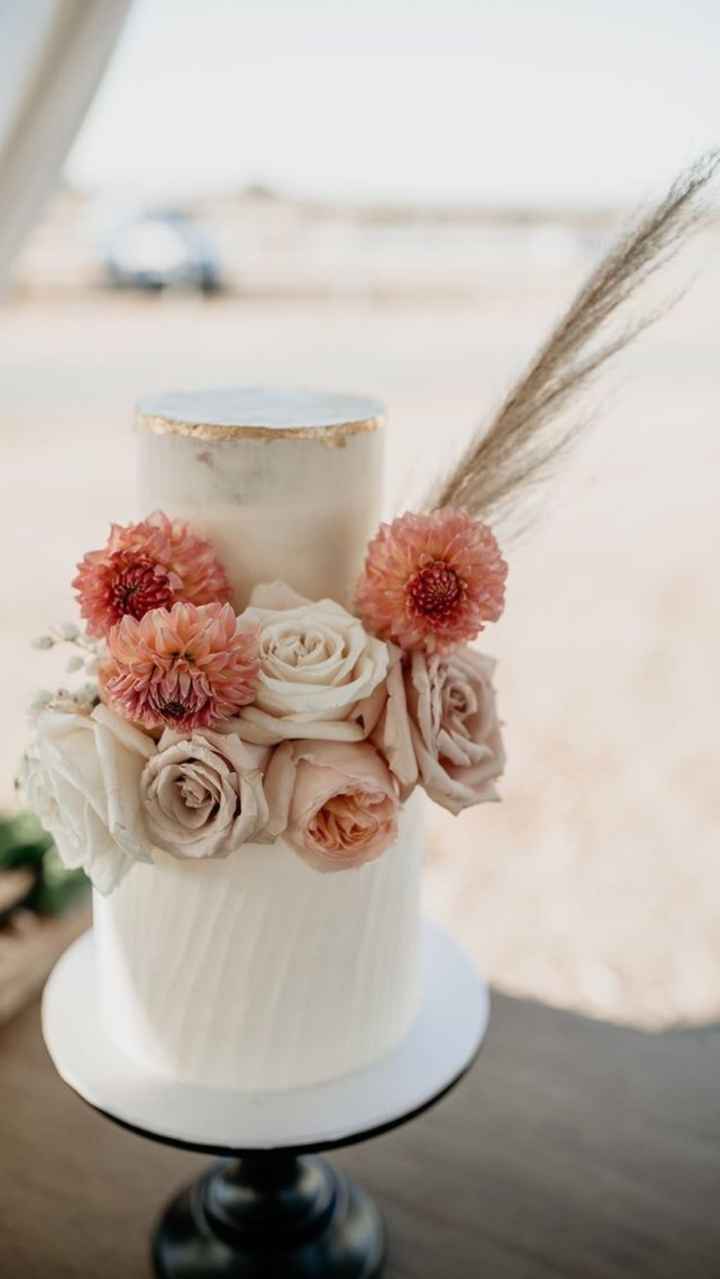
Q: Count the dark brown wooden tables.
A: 1